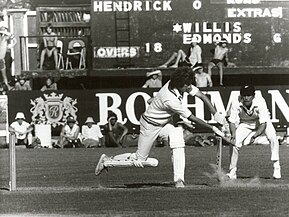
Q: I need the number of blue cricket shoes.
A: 0